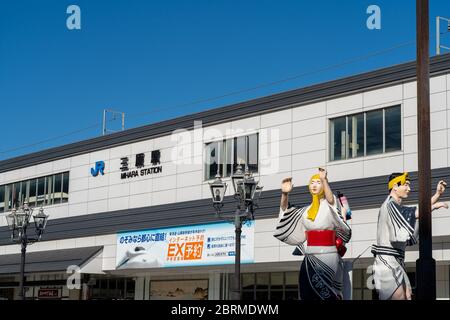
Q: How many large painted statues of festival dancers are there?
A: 2